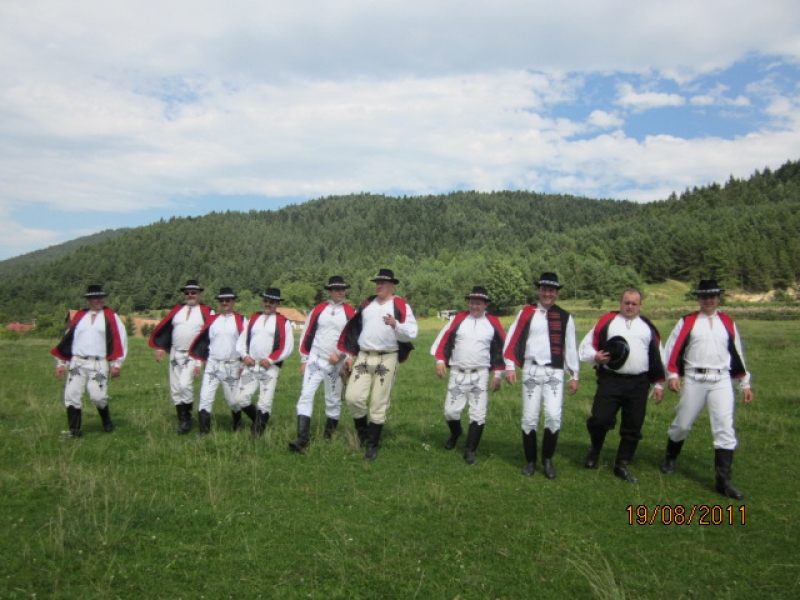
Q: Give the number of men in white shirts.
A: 10